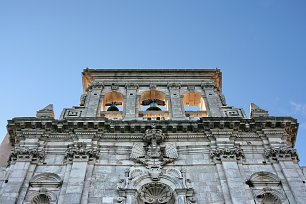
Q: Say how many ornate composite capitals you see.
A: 4